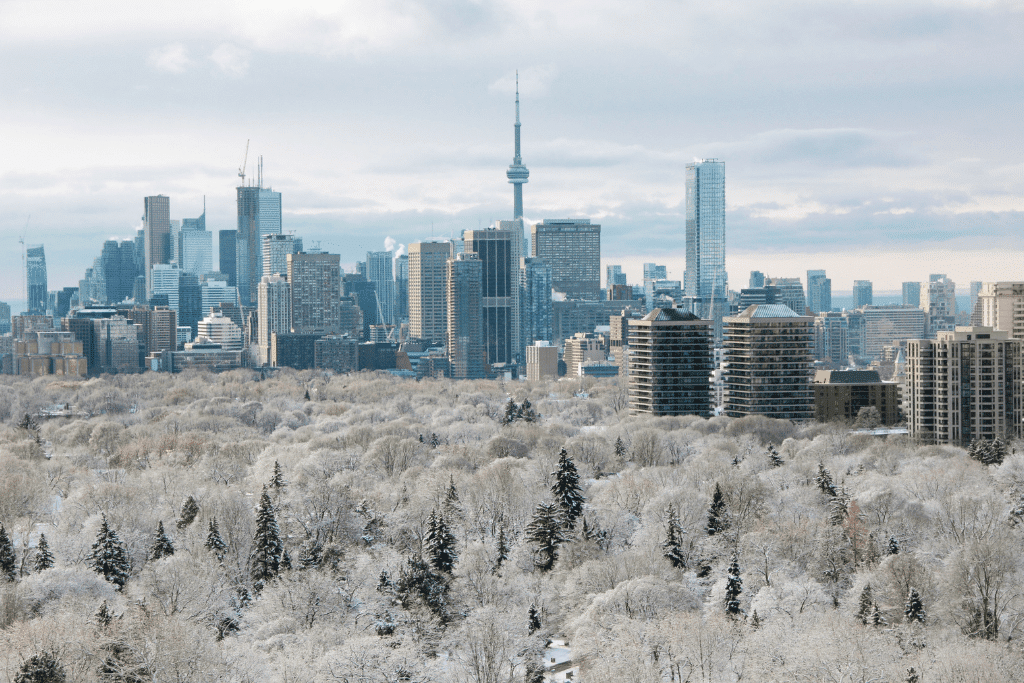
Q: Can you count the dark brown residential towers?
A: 2